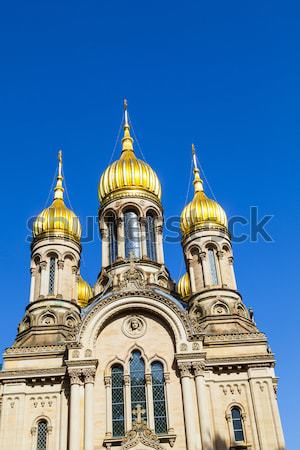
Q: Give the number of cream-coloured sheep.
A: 0